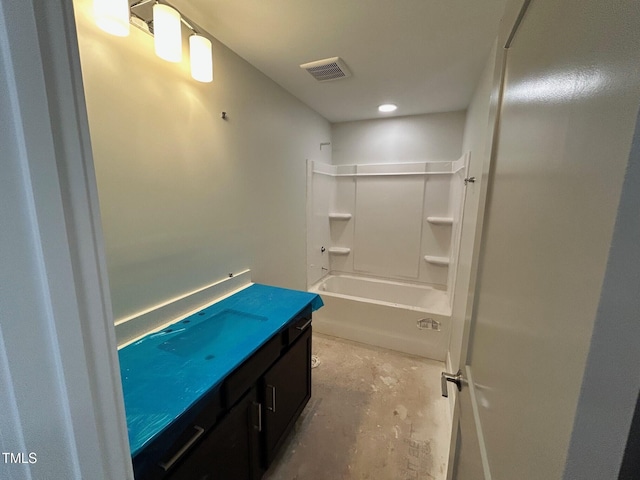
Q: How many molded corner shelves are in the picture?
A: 4